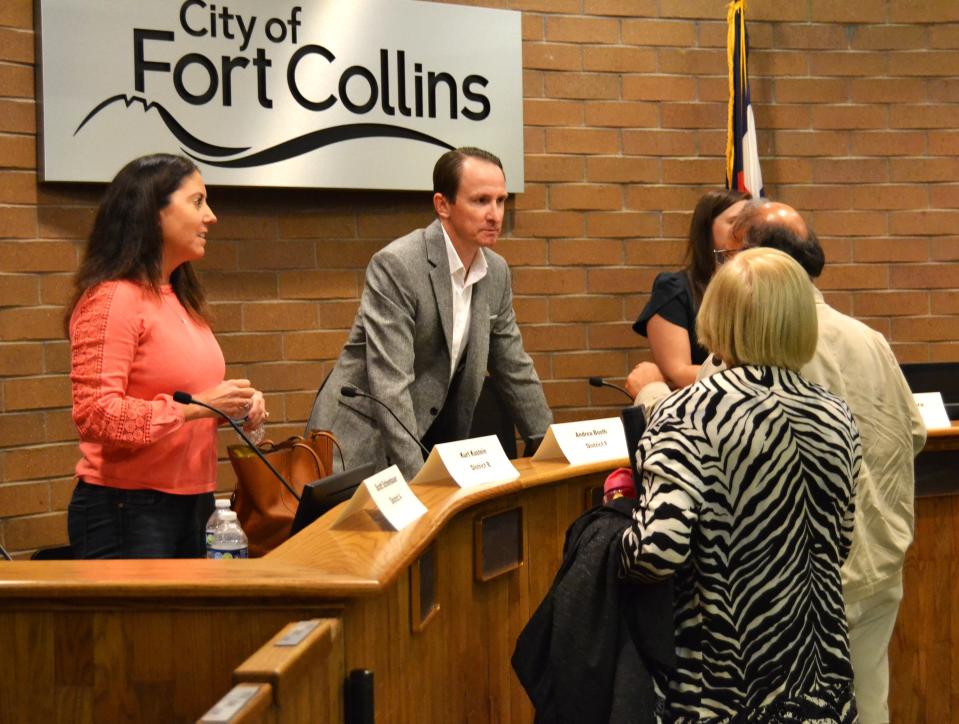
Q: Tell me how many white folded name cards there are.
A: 4